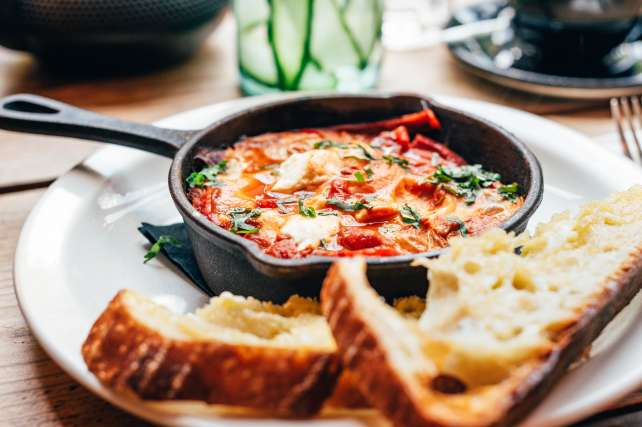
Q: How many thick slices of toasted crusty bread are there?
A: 2